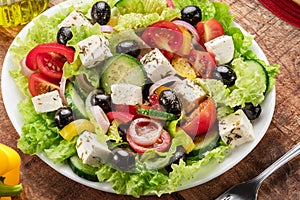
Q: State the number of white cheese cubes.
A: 9